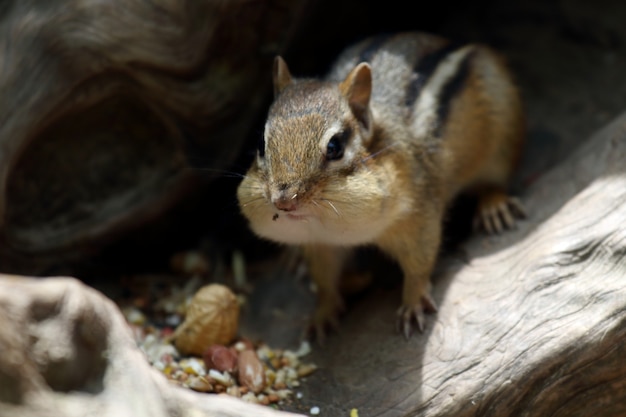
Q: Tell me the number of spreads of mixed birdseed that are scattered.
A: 1